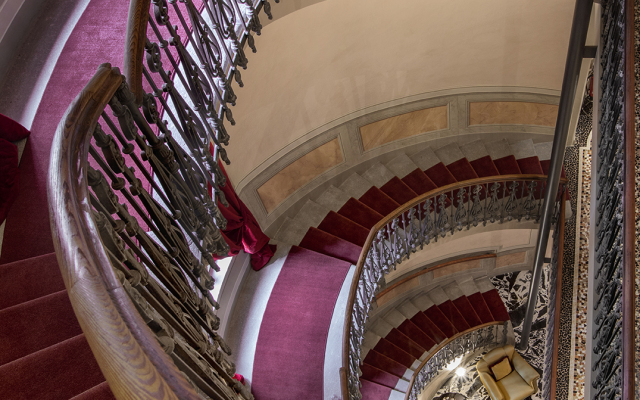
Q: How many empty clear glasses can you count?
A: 0